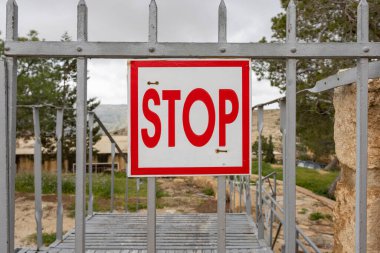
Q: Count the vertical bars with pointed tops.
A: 6